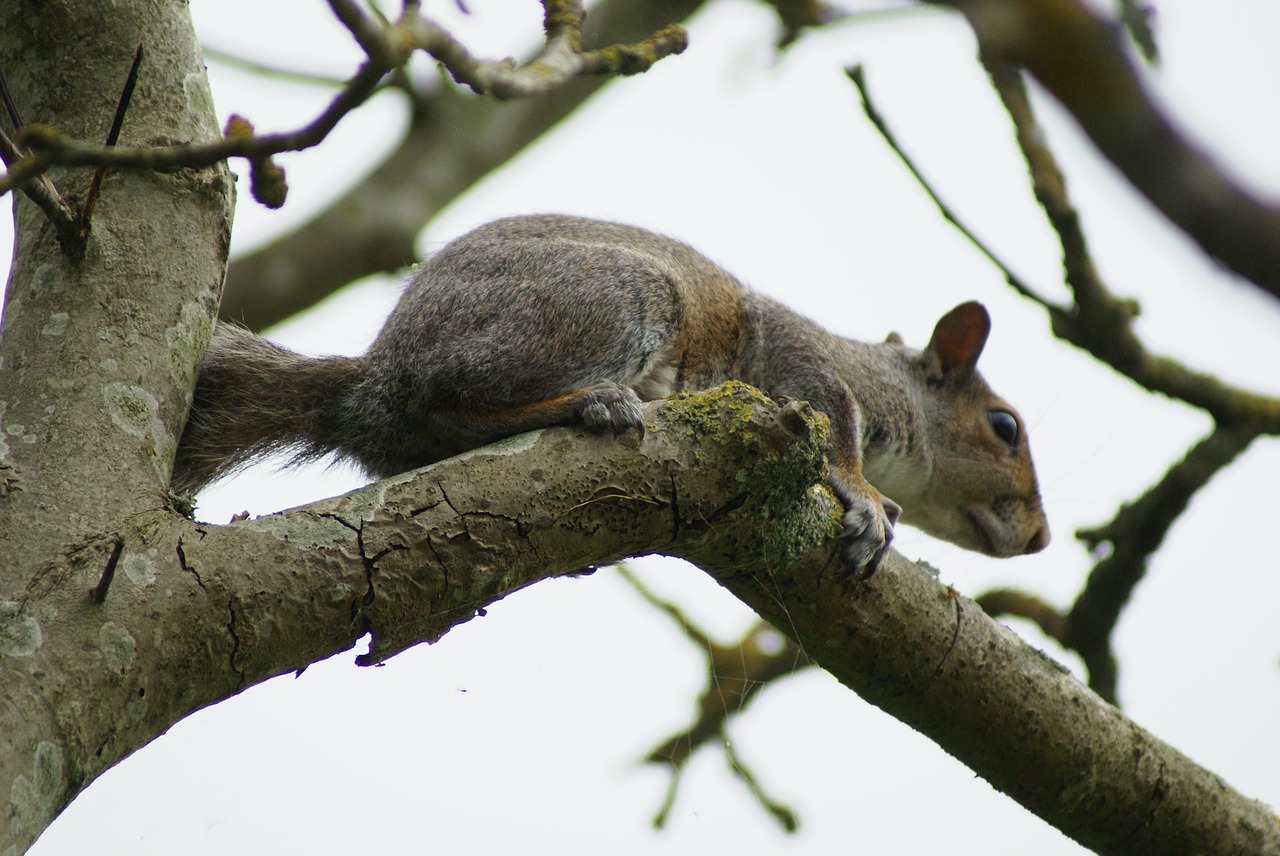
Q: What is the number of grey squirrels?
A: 1